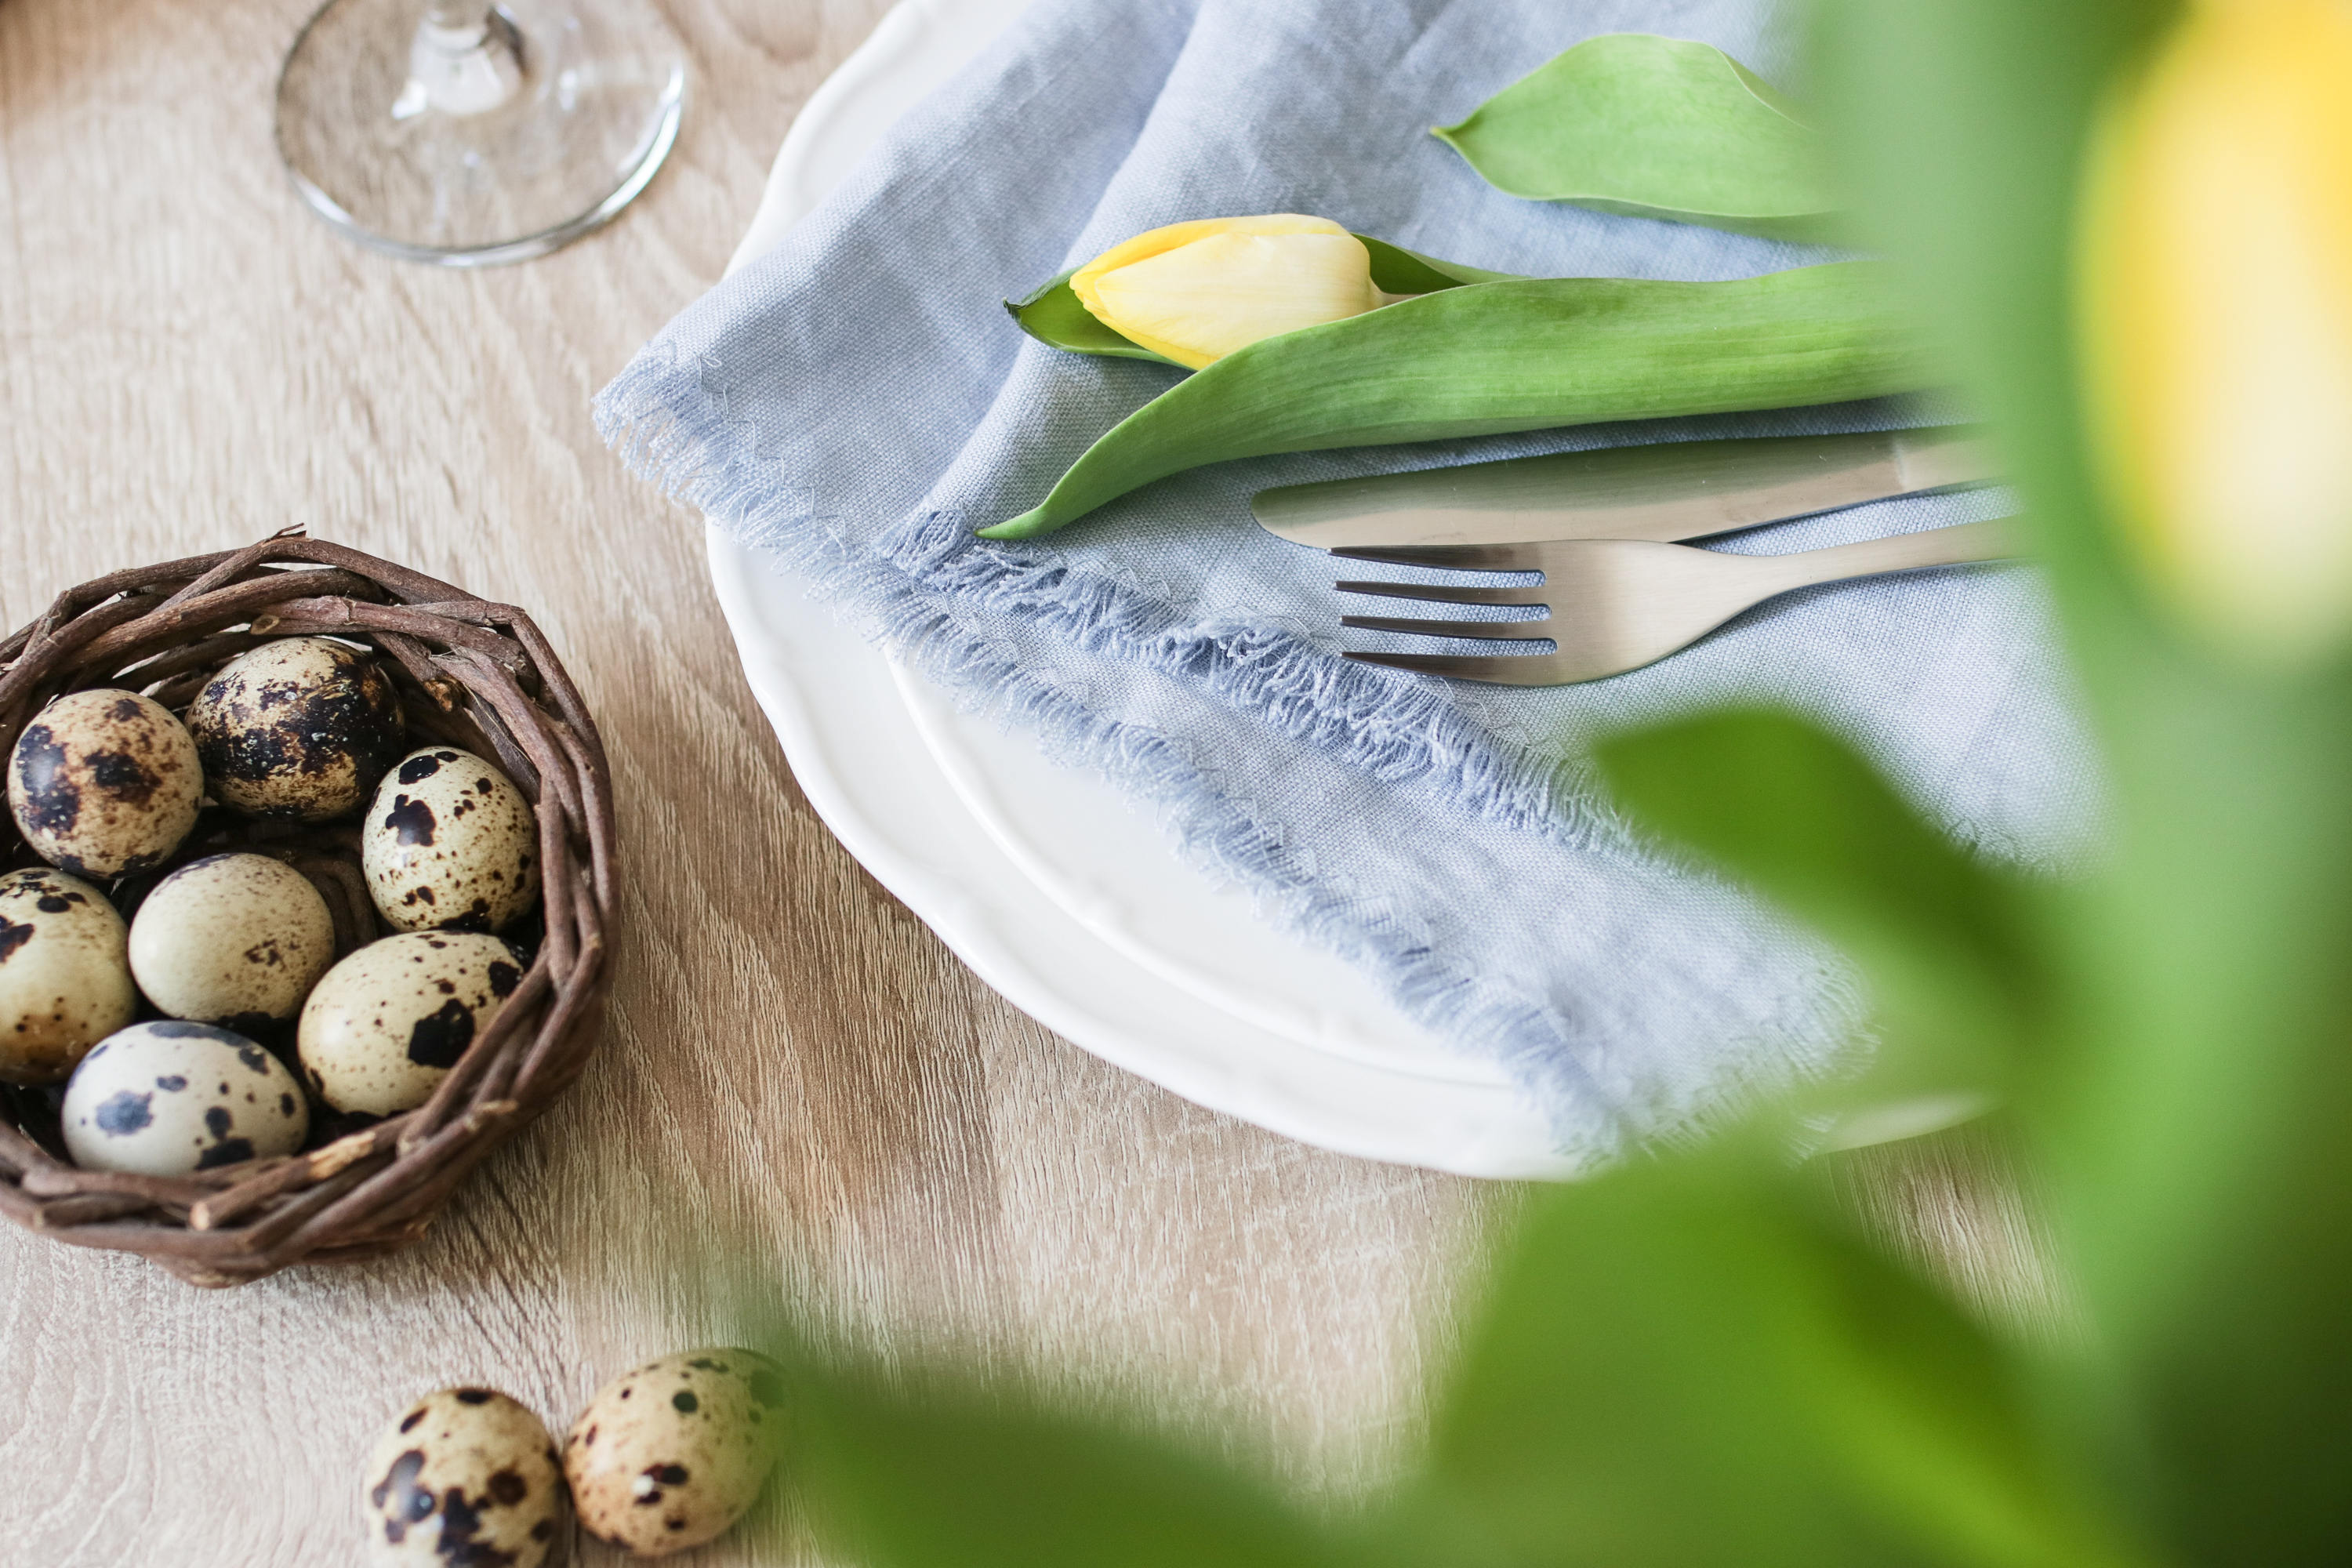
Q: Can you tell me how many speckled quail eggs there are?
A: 9